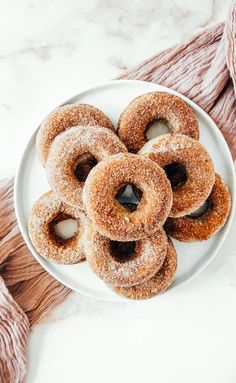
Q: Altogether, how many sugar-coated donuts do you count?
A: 9